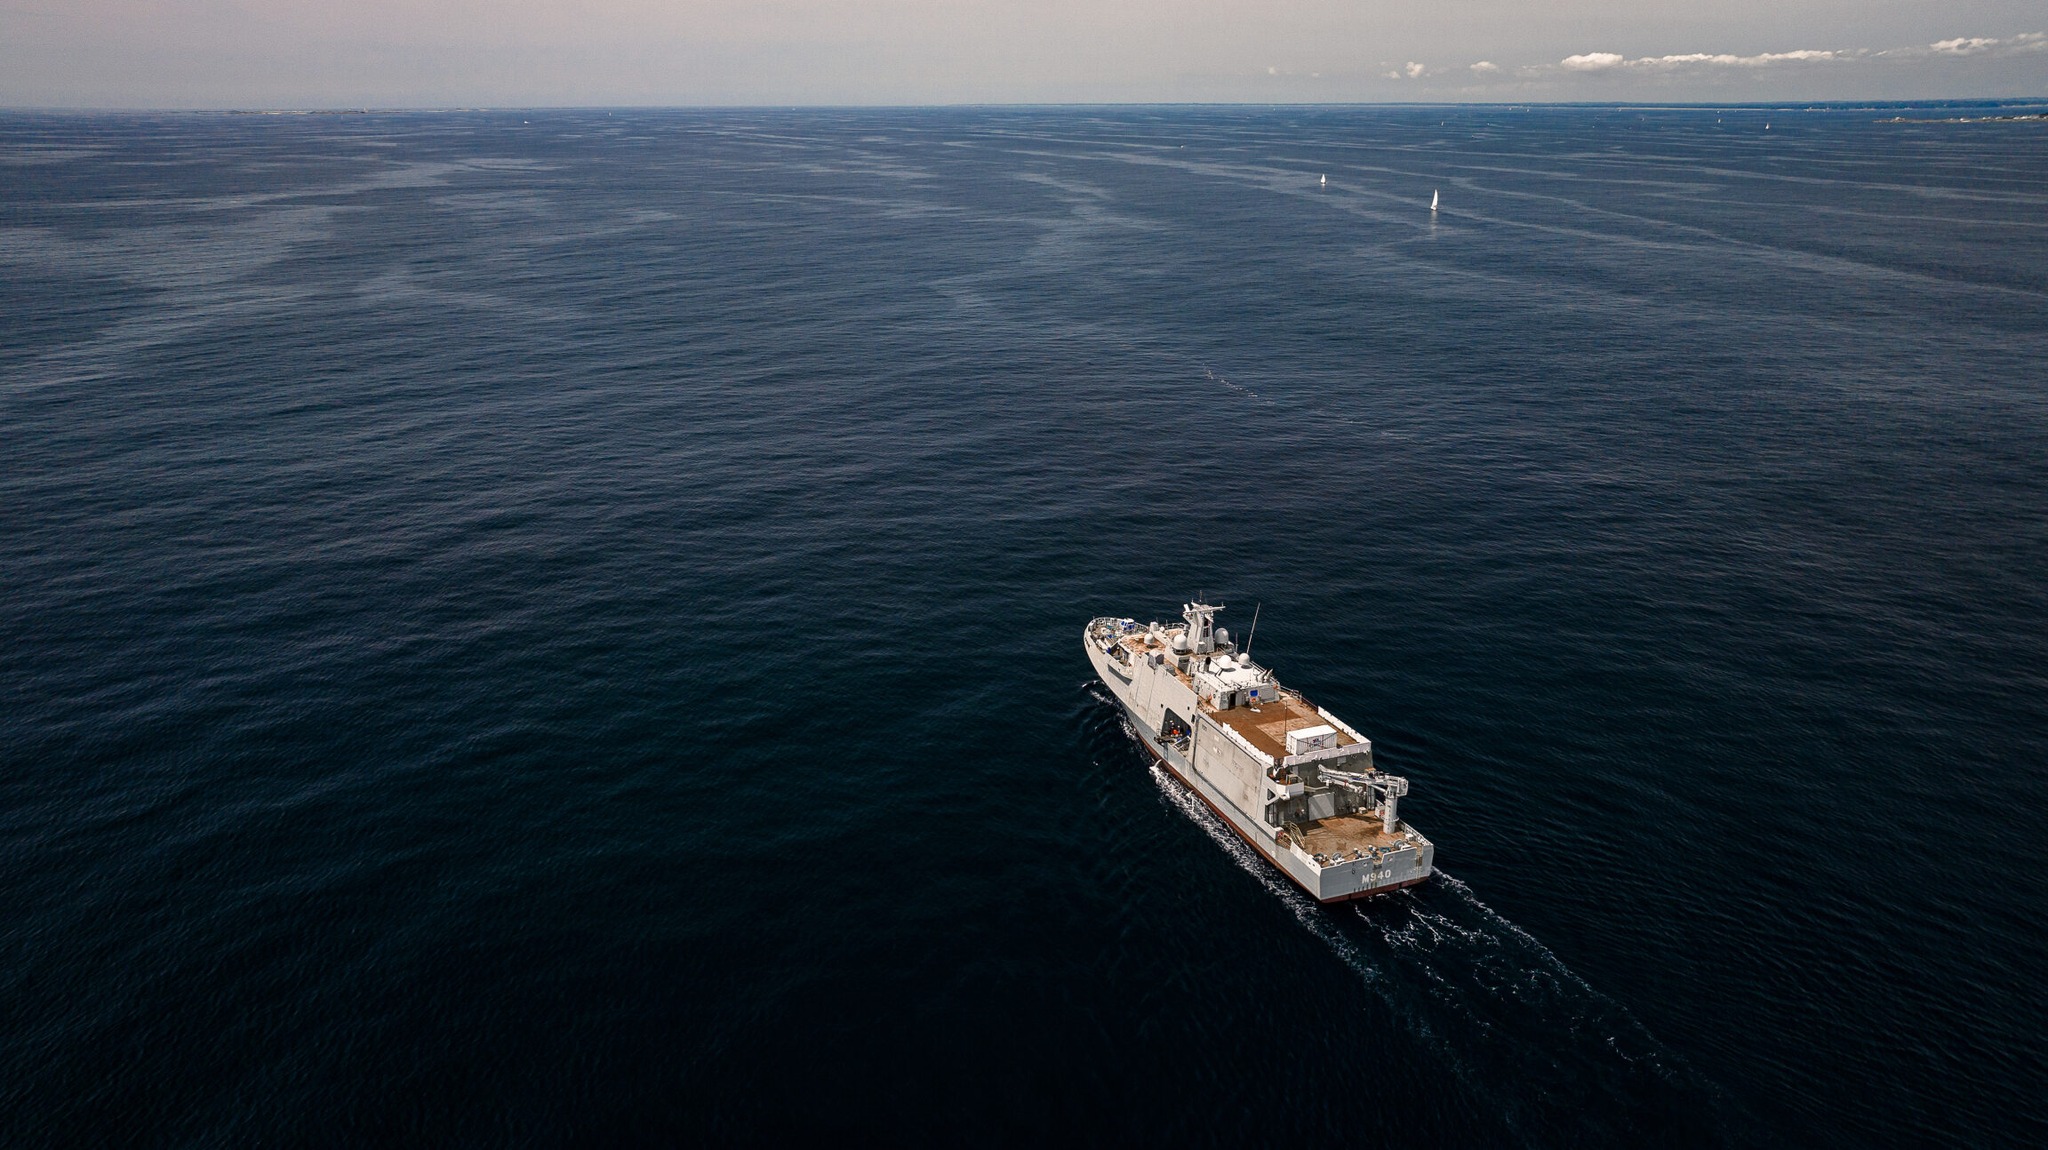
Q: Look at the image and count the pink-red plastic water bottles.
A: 0